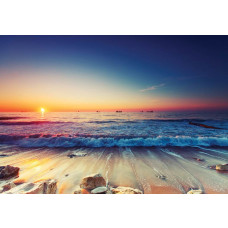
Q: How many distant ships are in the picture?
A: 5